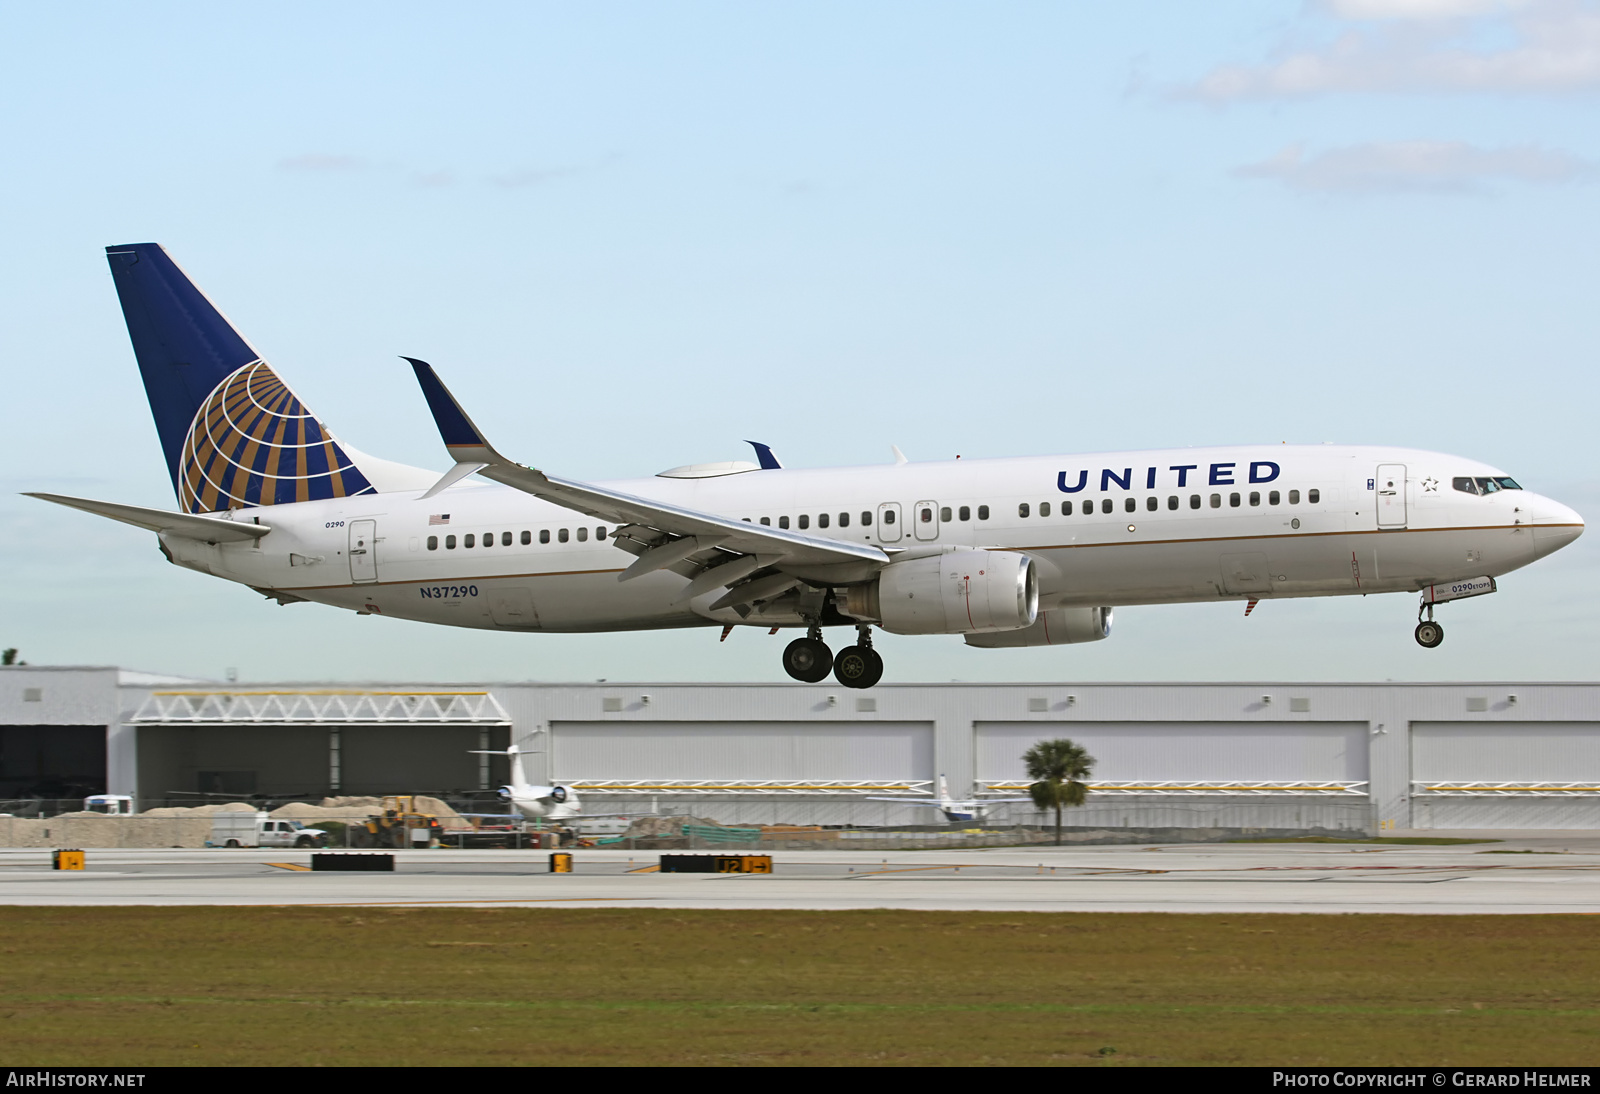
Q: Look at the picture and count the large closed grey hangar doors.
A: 3